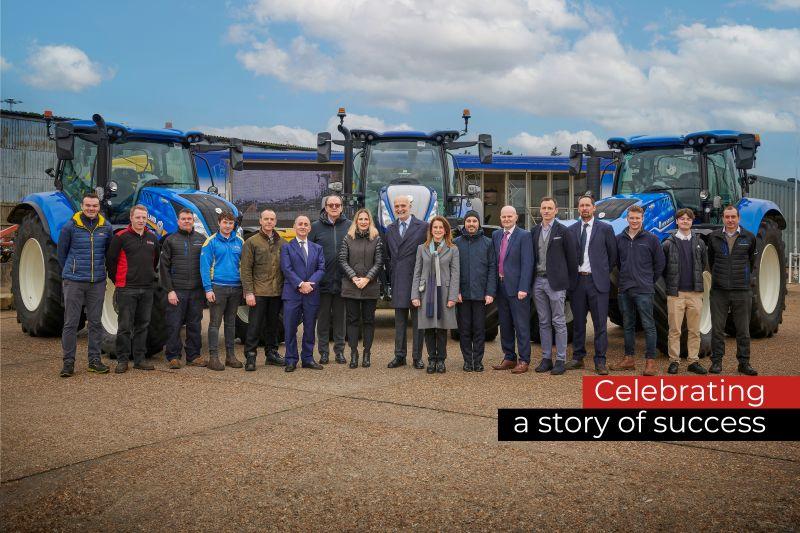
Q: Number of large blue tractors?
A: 3